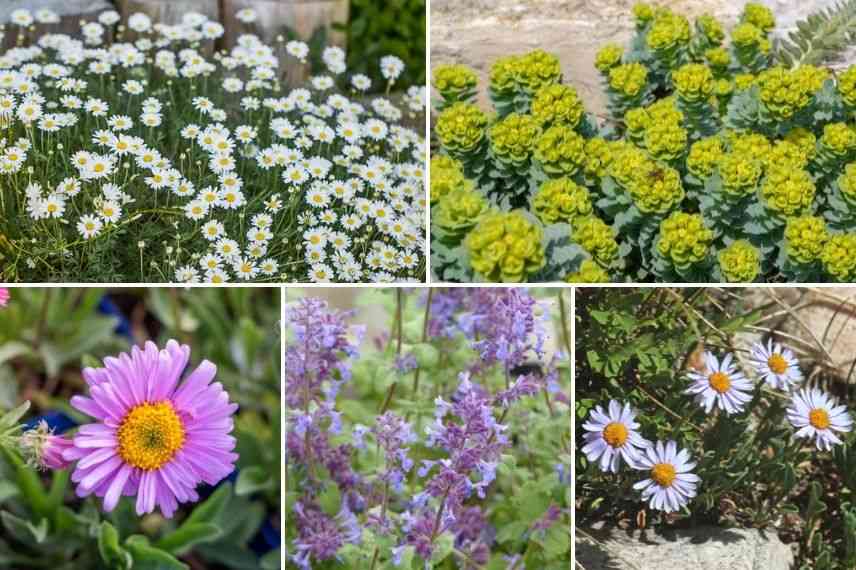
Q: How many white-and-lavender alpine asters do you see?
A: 5